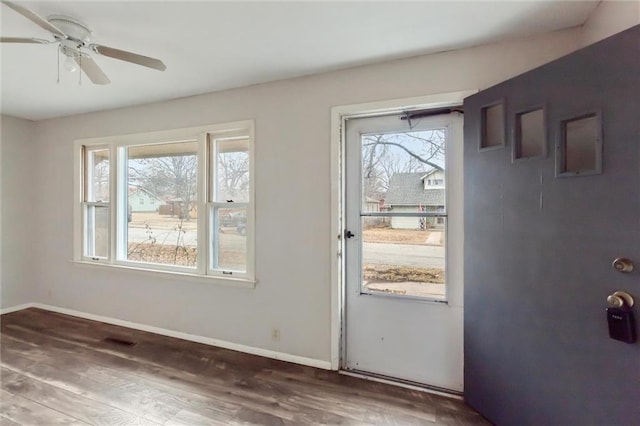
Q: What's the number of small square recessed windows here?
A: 3